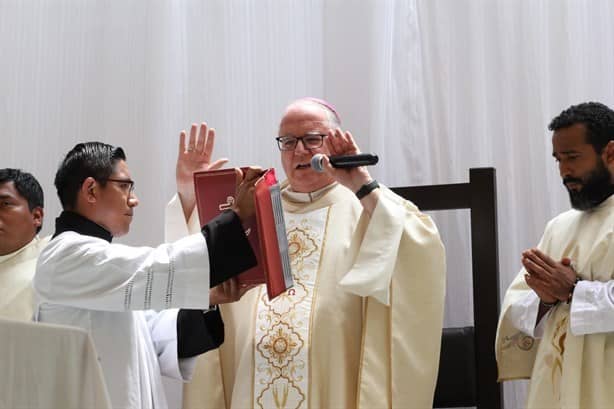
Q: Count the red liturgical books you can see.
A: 1